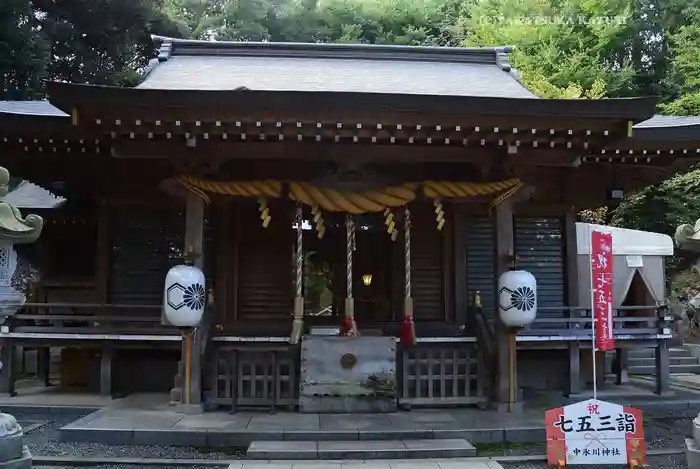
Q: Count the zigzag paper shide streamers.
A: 4